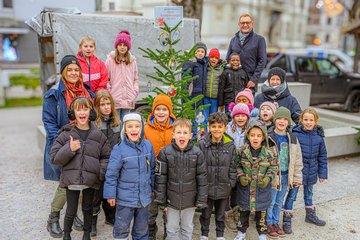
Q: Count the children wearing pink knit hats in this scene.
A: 4